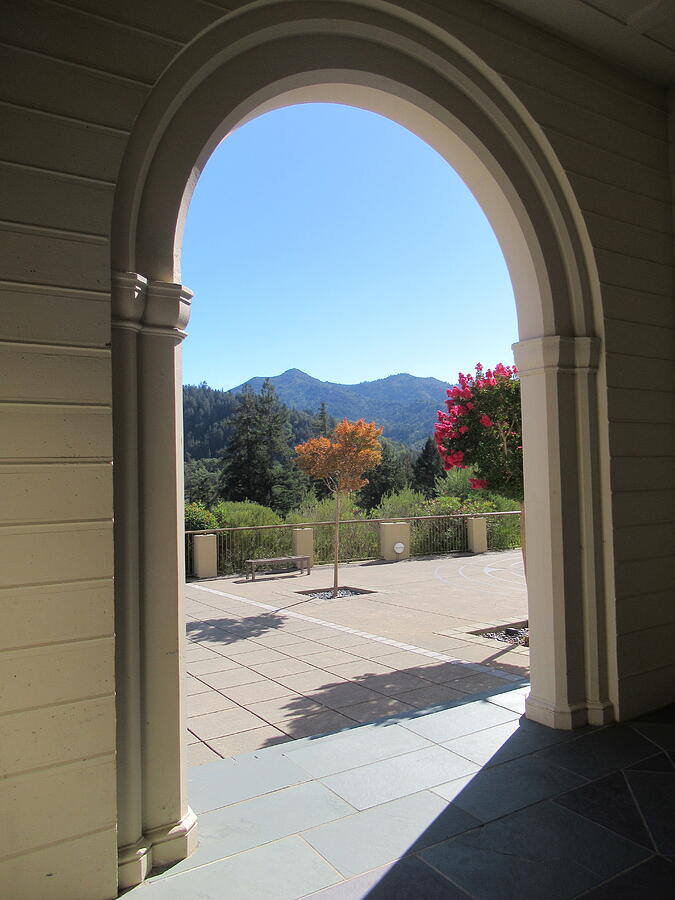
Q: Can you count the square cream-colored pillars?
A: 4